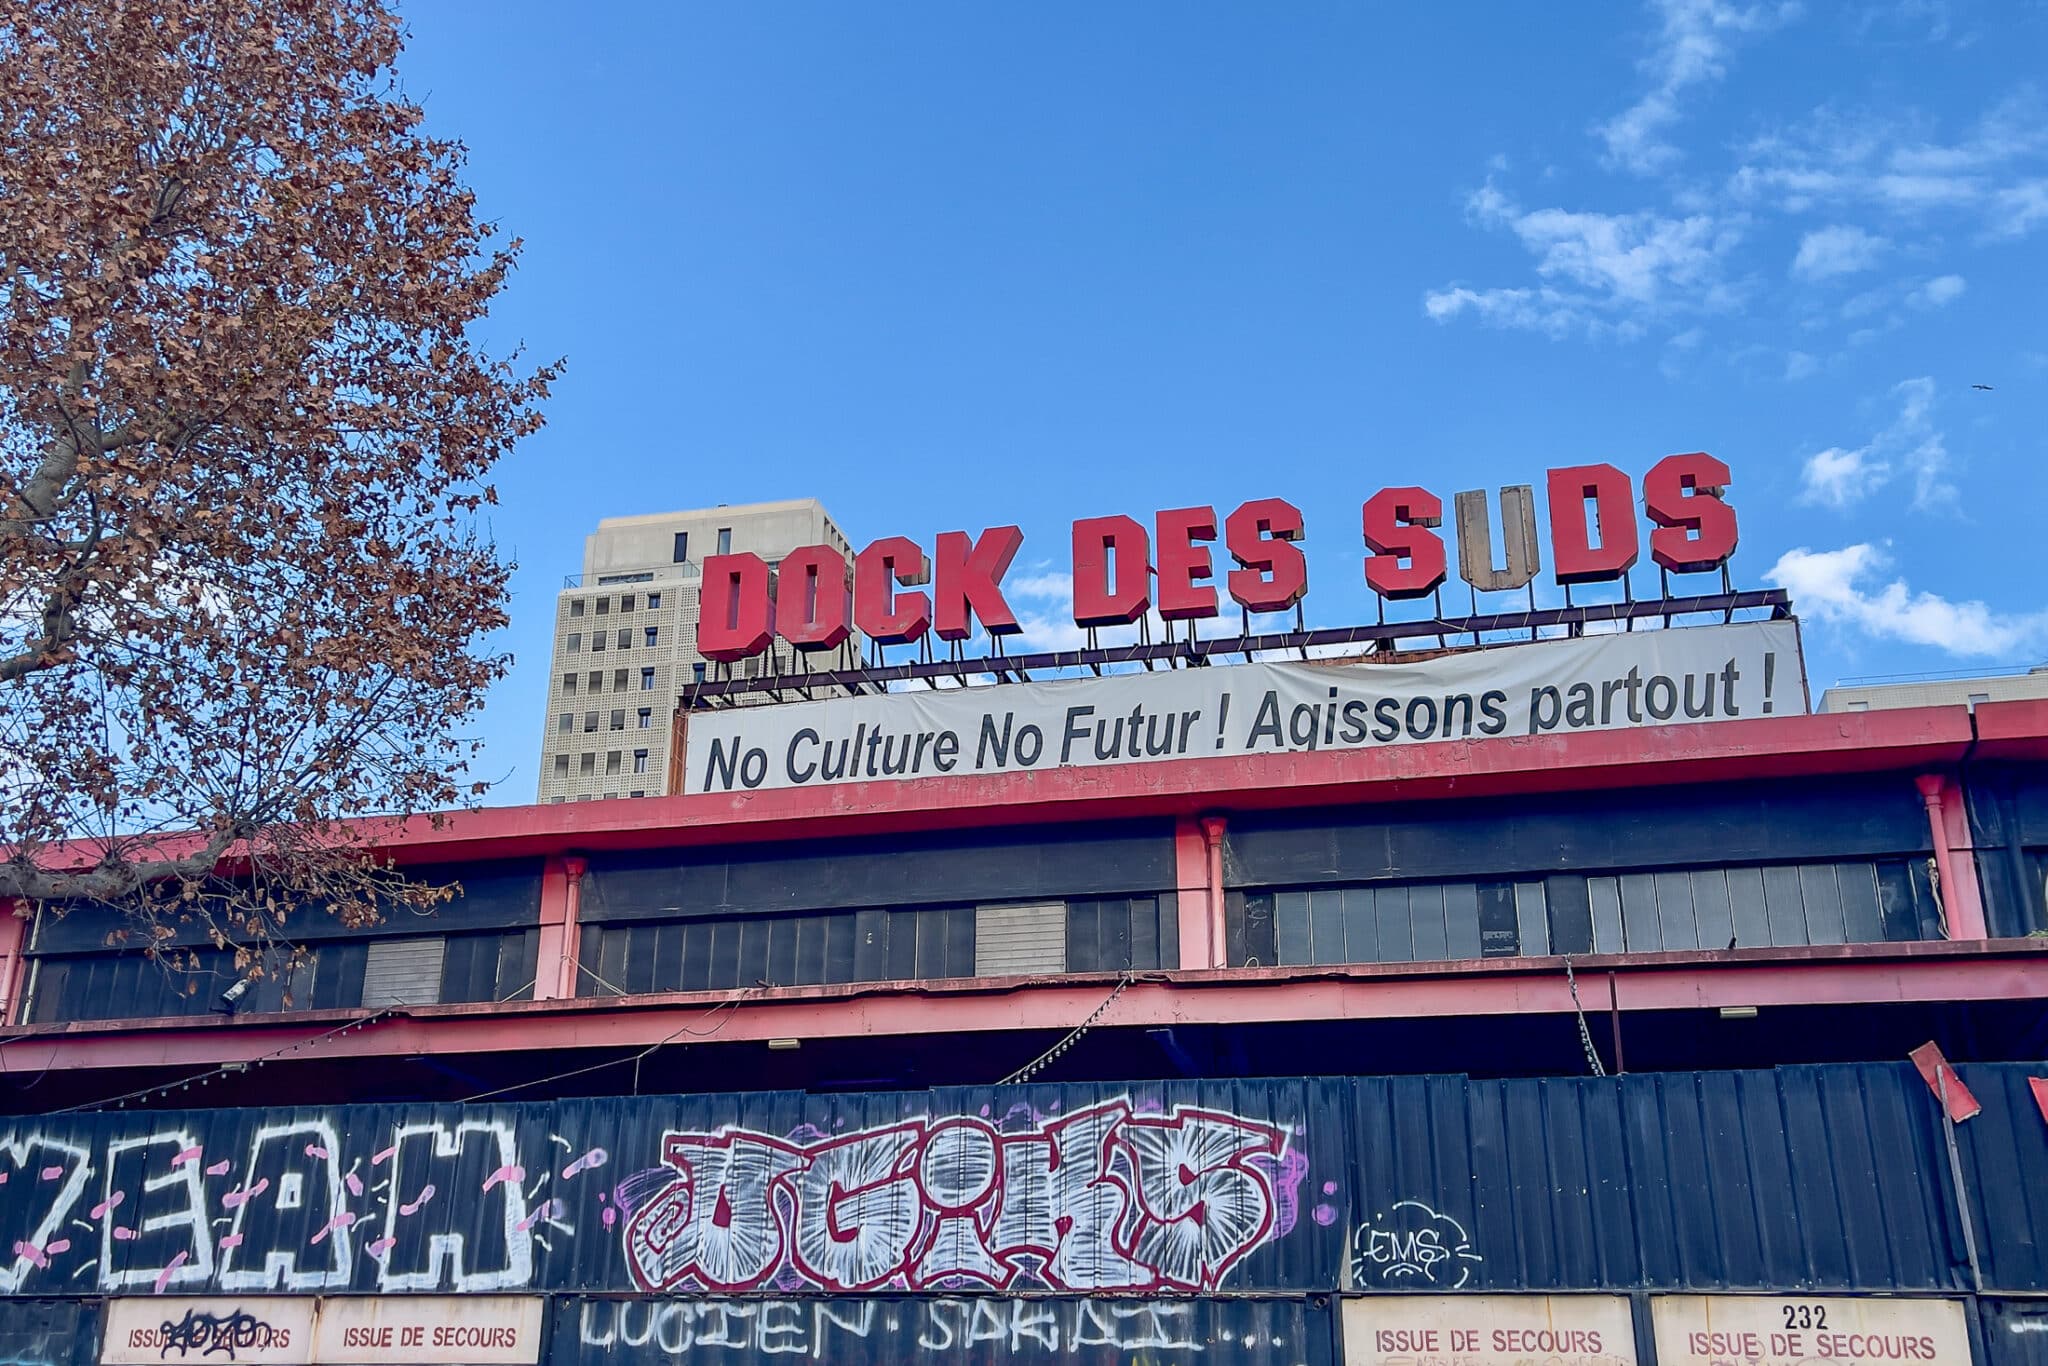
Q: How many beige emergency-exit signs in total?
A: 4